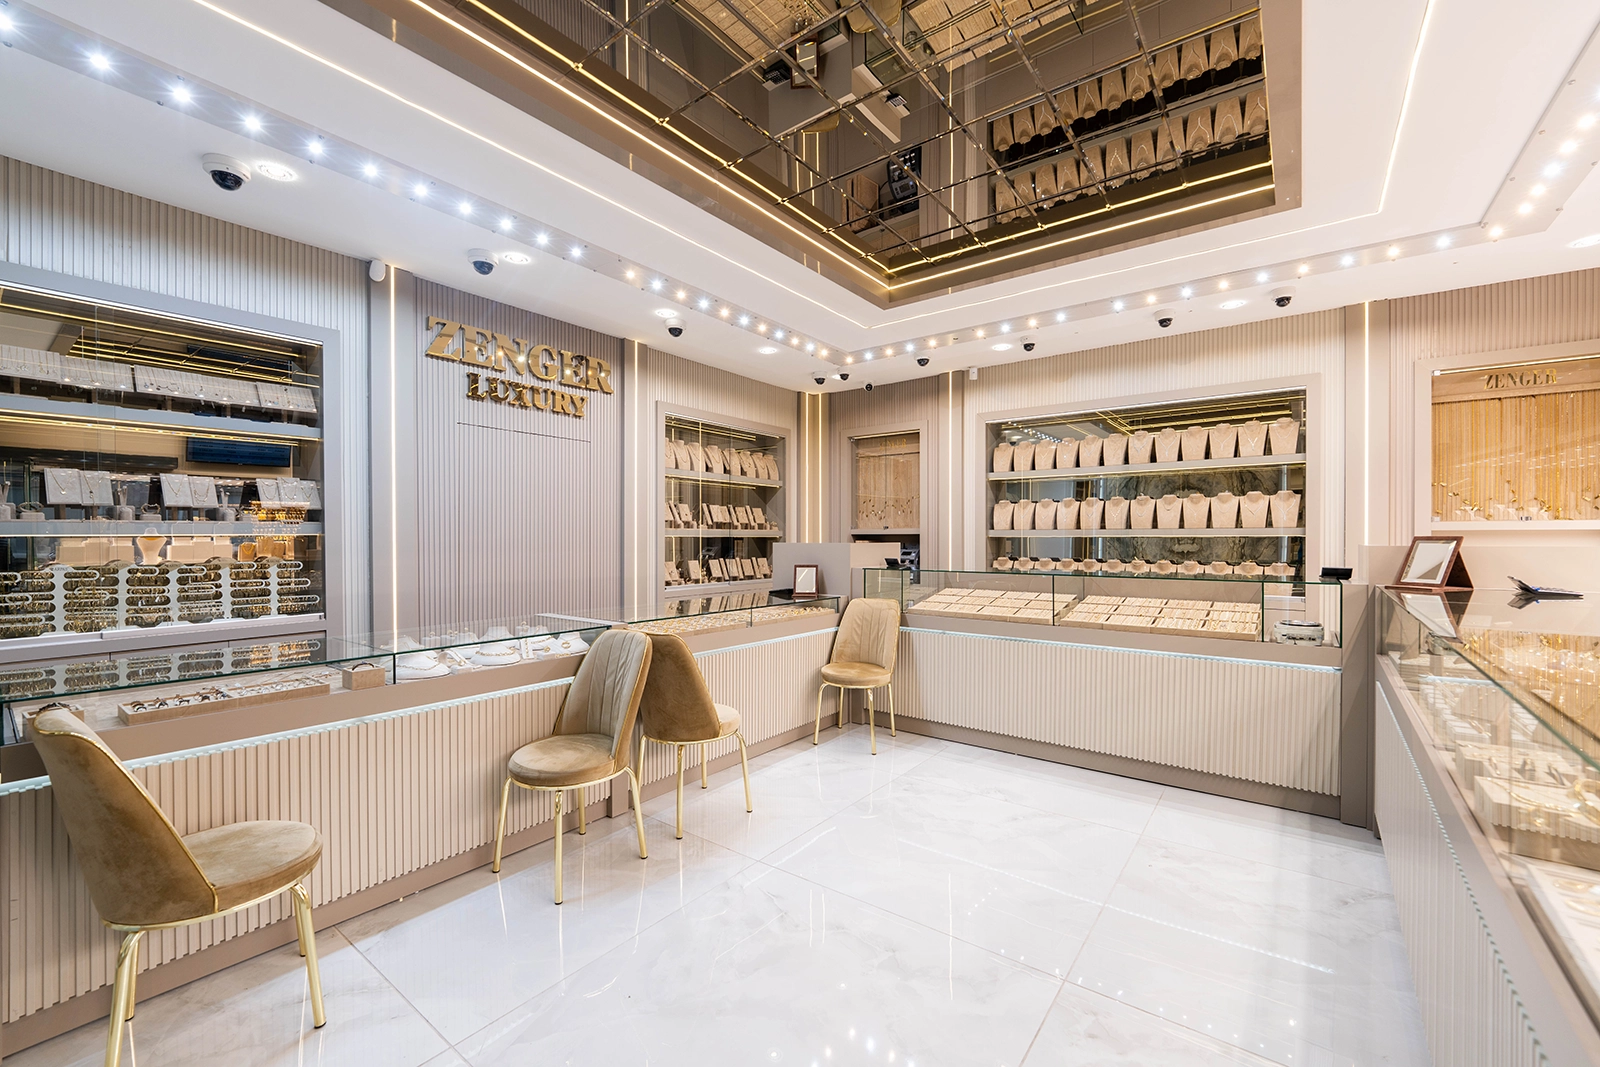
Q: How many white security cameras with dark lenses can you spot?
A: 10